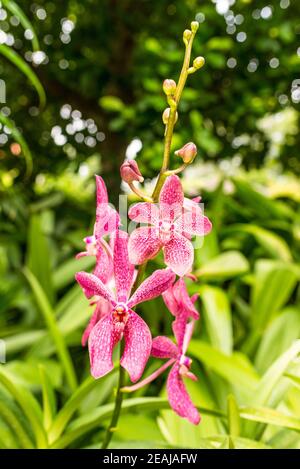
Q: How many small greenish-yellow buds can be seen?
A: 5